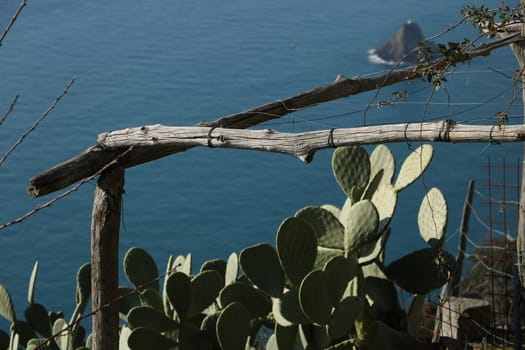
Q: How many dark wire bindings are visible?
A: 5